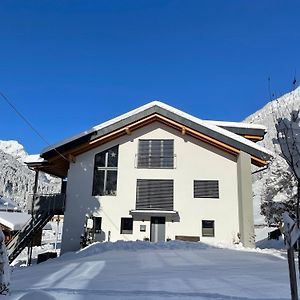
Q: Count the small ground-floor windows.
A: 3